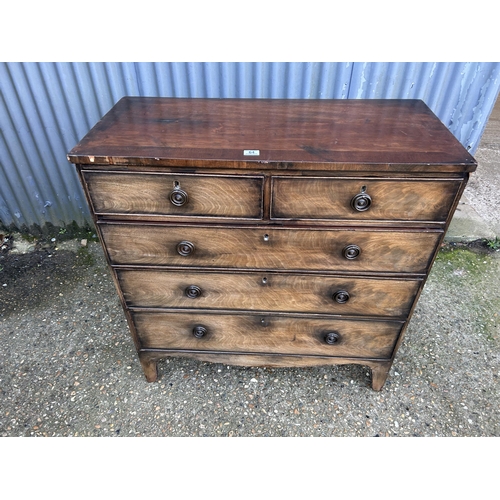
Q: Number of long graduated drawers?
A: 3